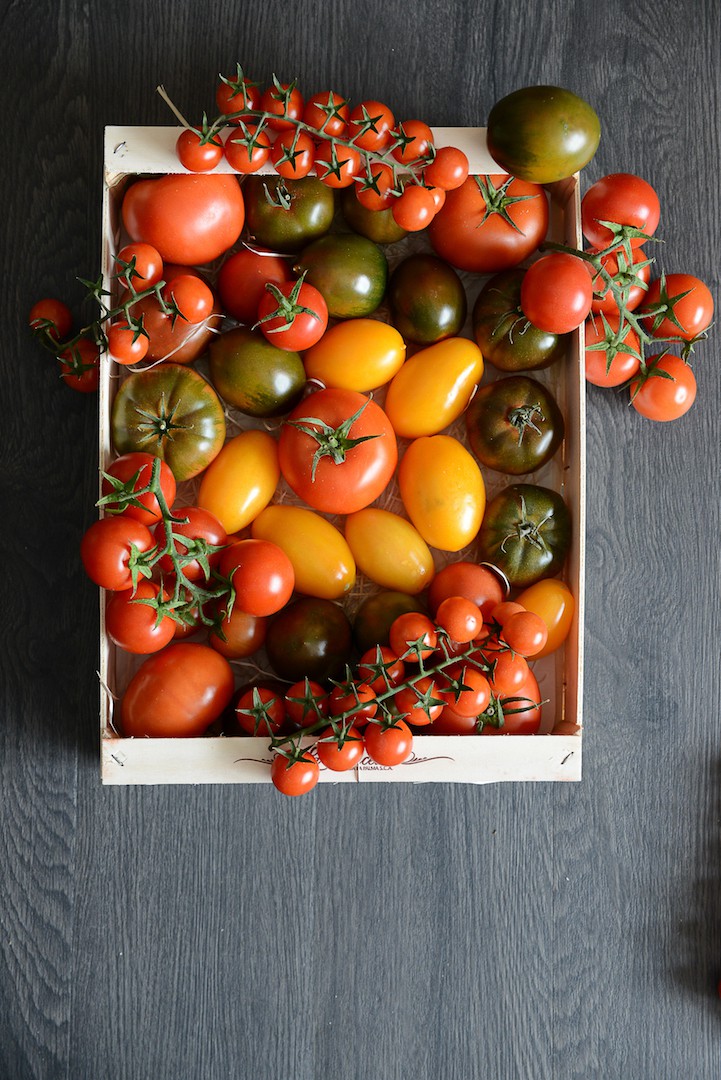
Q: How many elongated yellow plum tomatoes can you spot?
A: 7